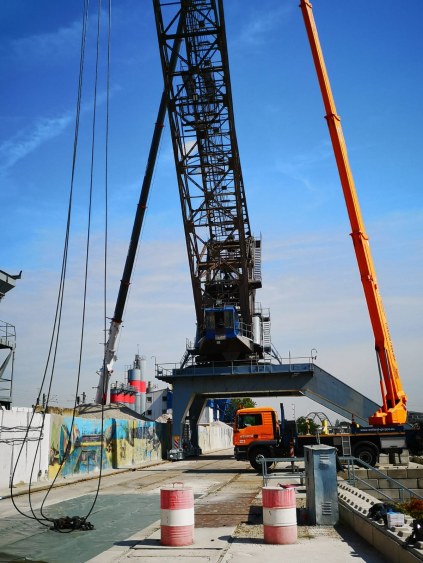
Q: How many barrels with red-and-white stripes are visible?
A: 2